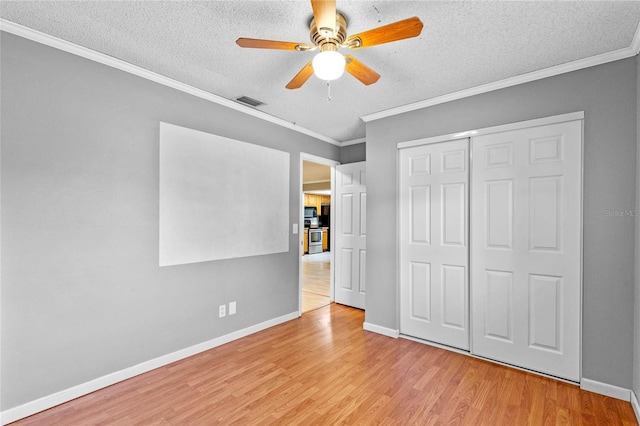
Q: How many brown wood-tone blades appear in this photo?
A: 5